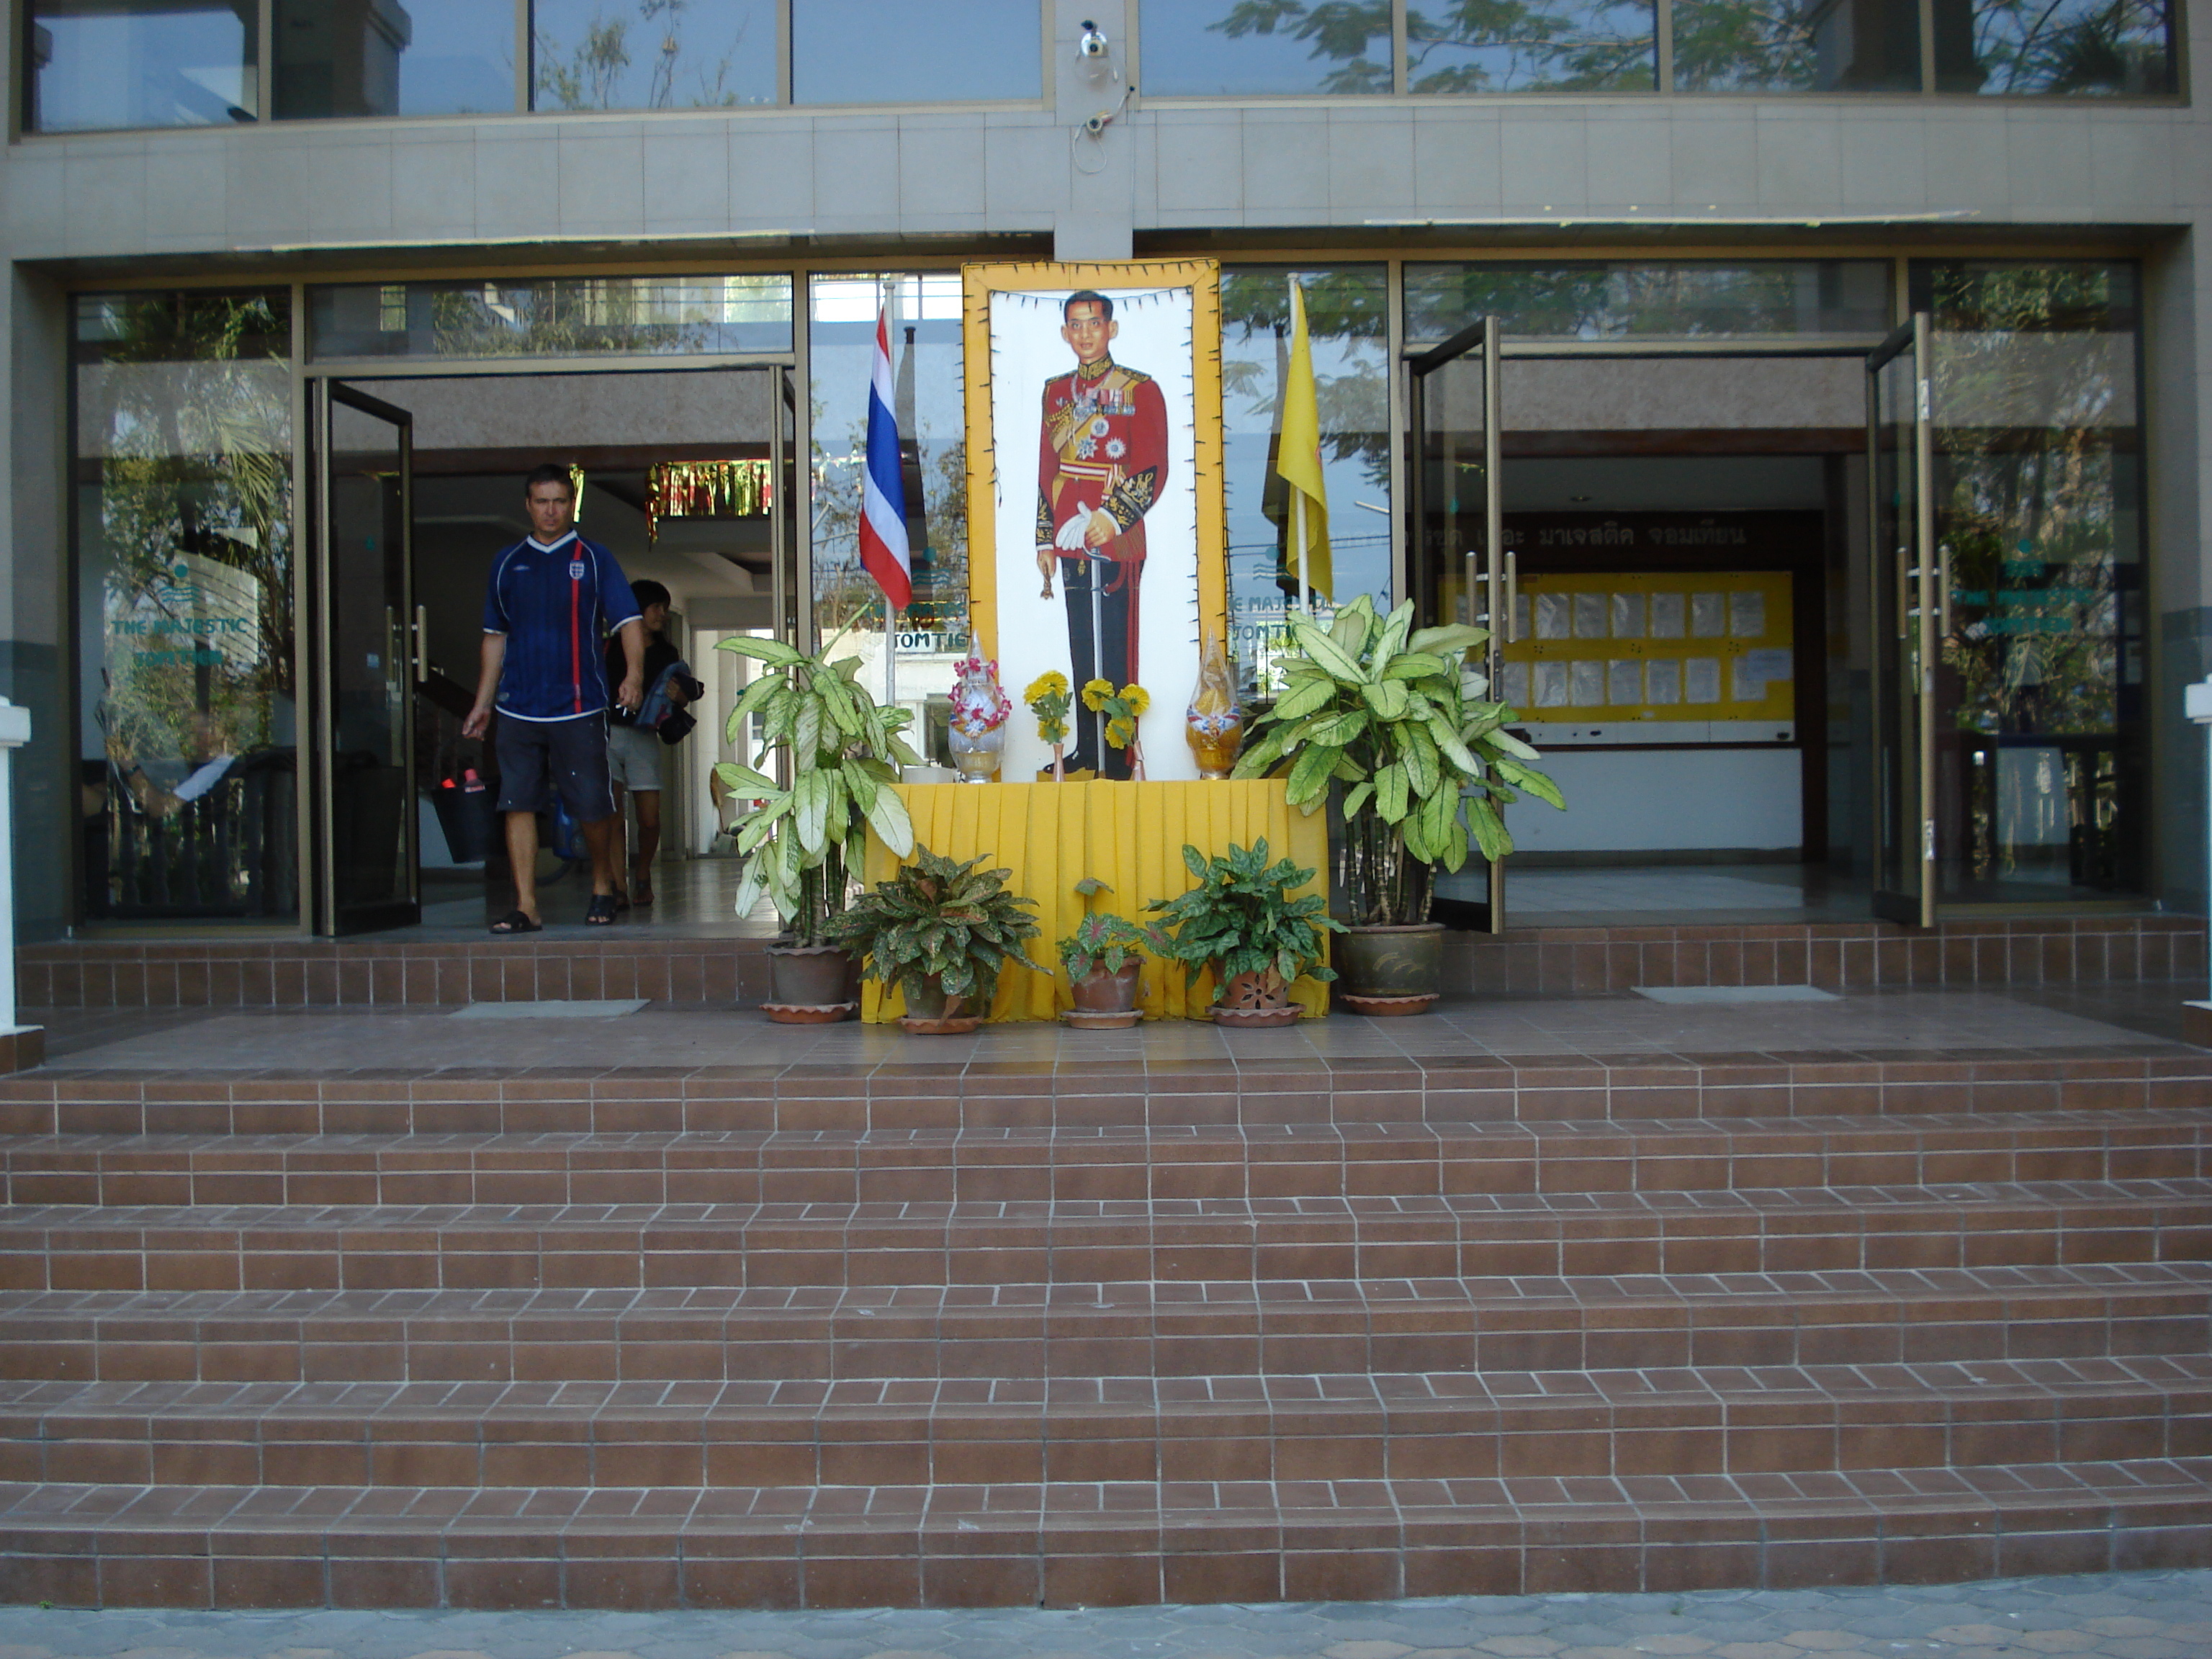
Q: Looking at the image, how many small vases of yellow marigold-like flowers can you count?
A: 2